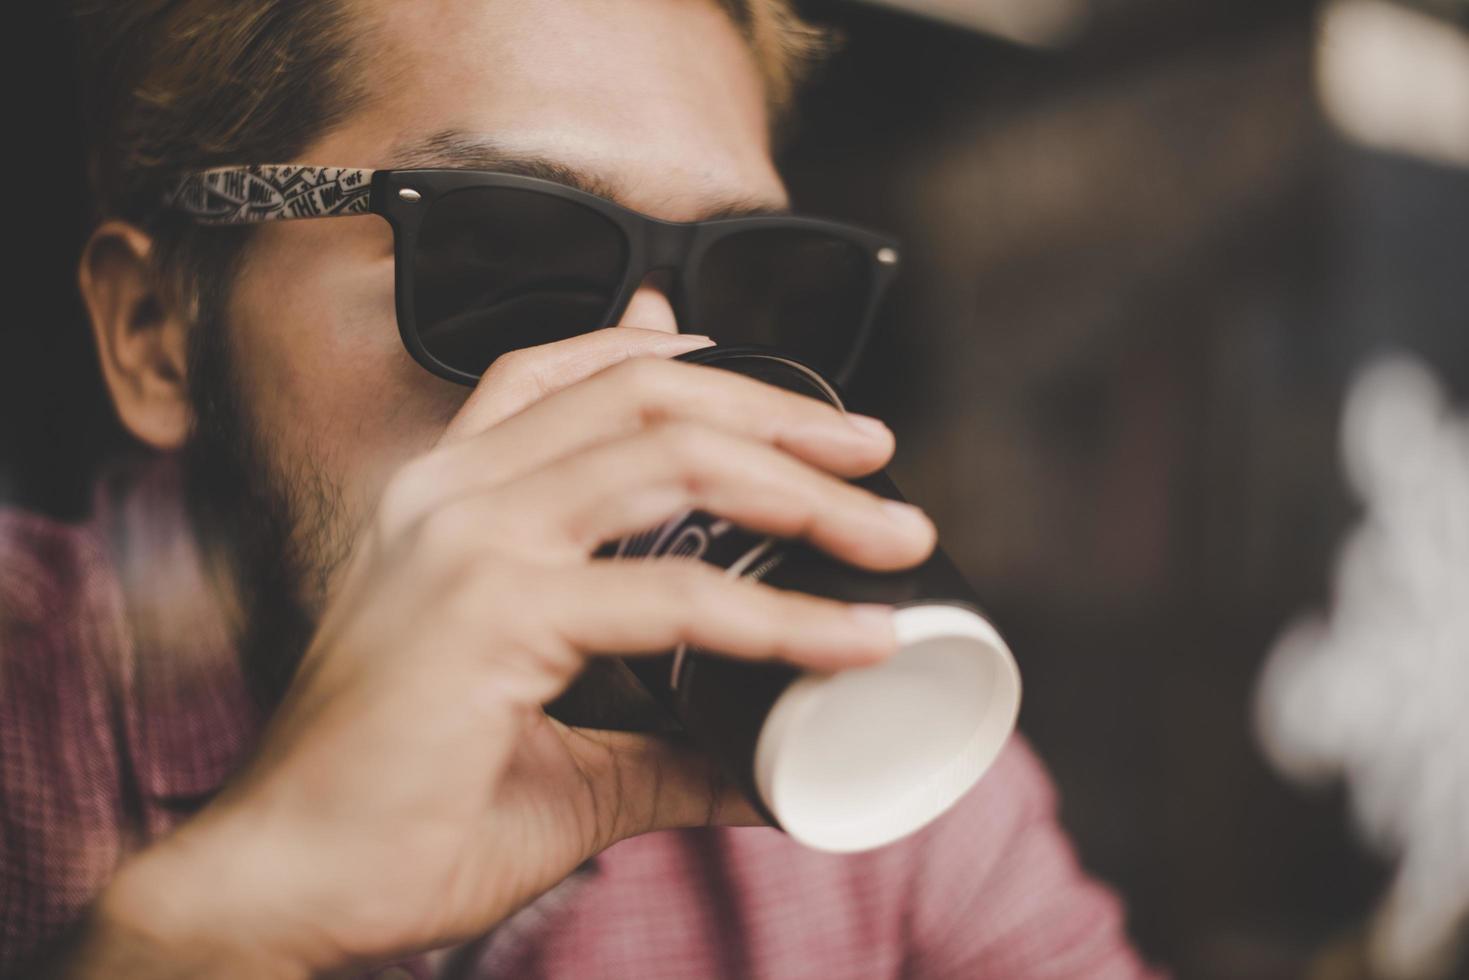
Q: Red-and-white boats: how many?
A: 0